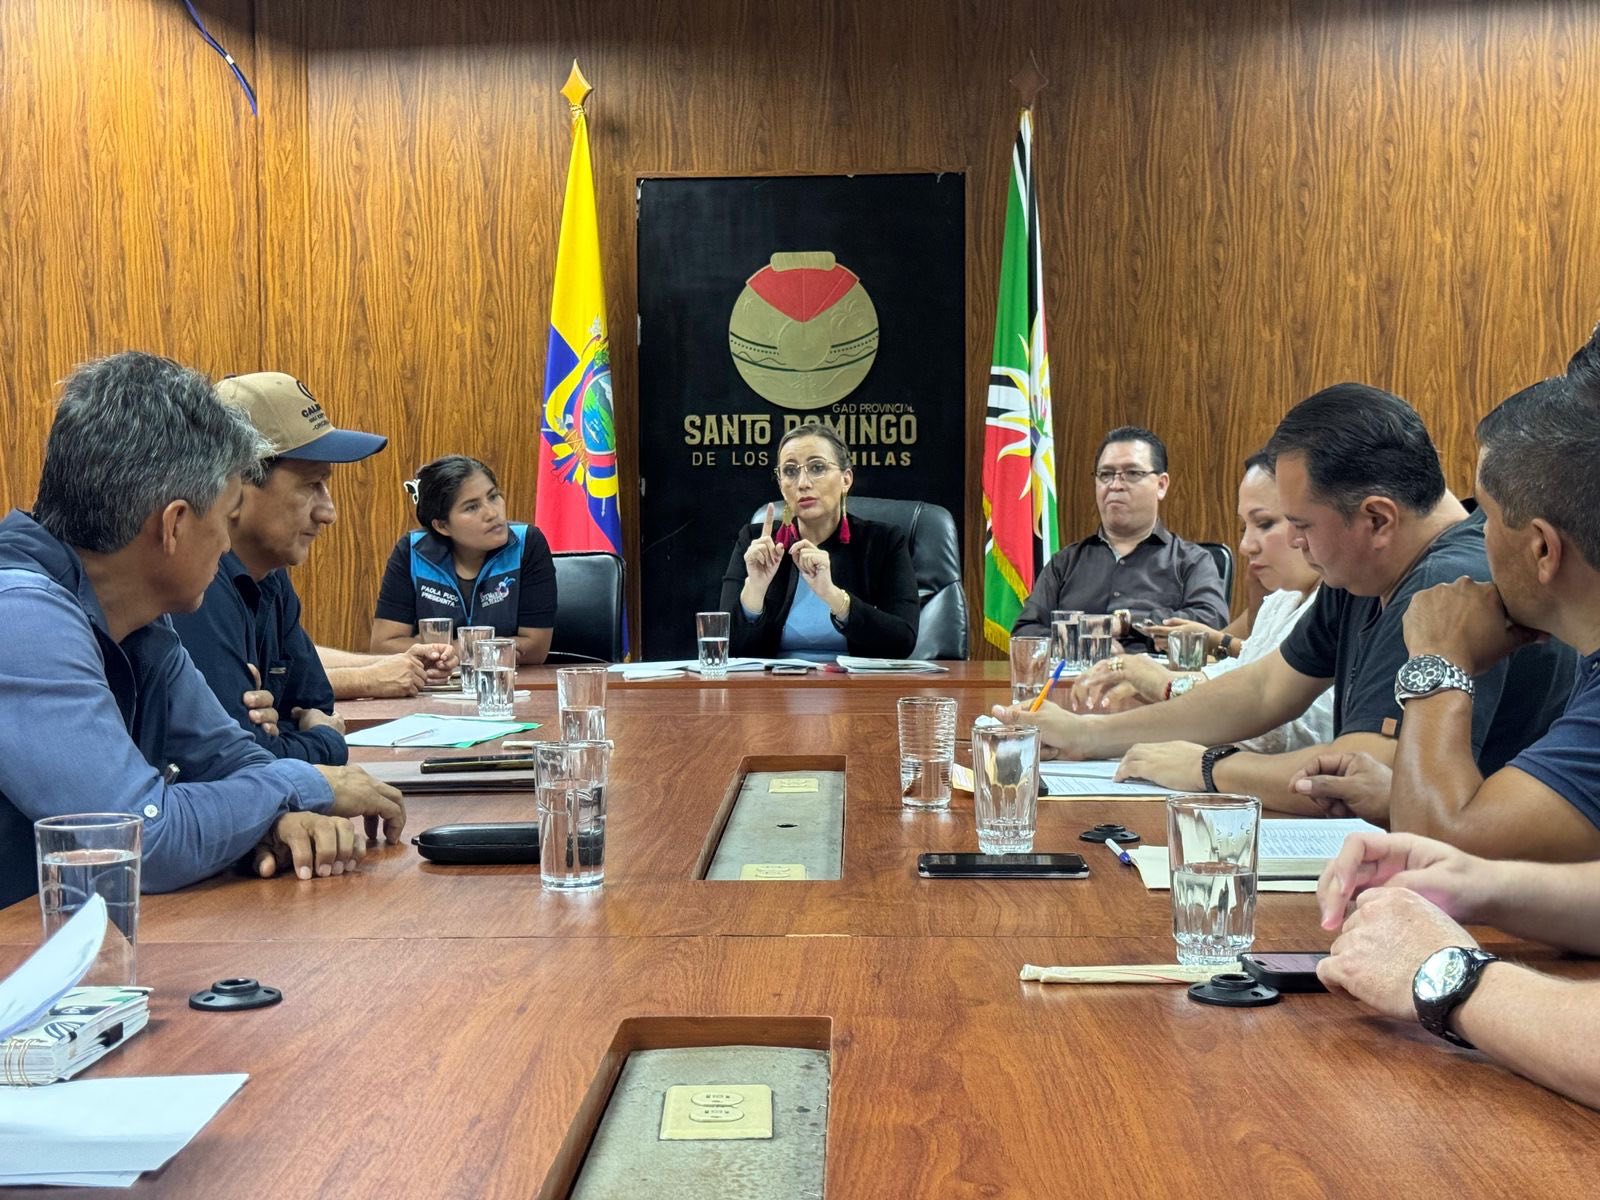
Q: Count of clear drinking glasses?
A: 14